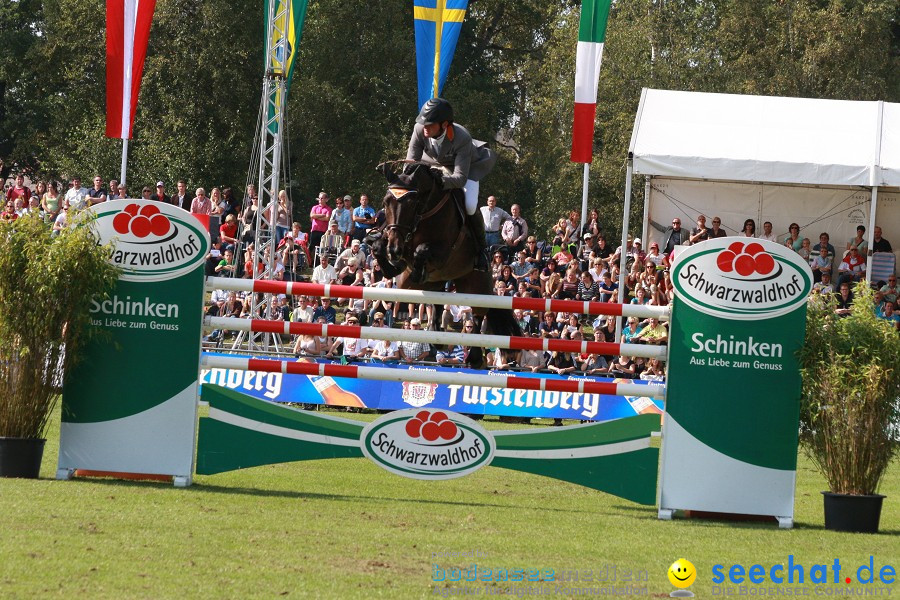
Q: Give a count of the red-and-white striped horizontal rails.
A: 3